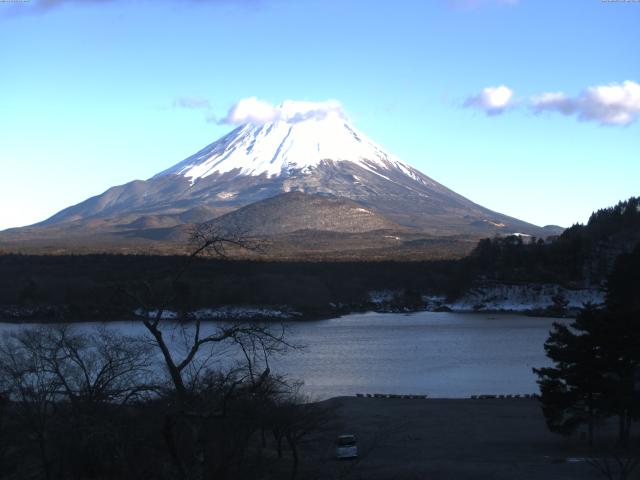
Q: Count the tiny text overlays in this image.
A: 2